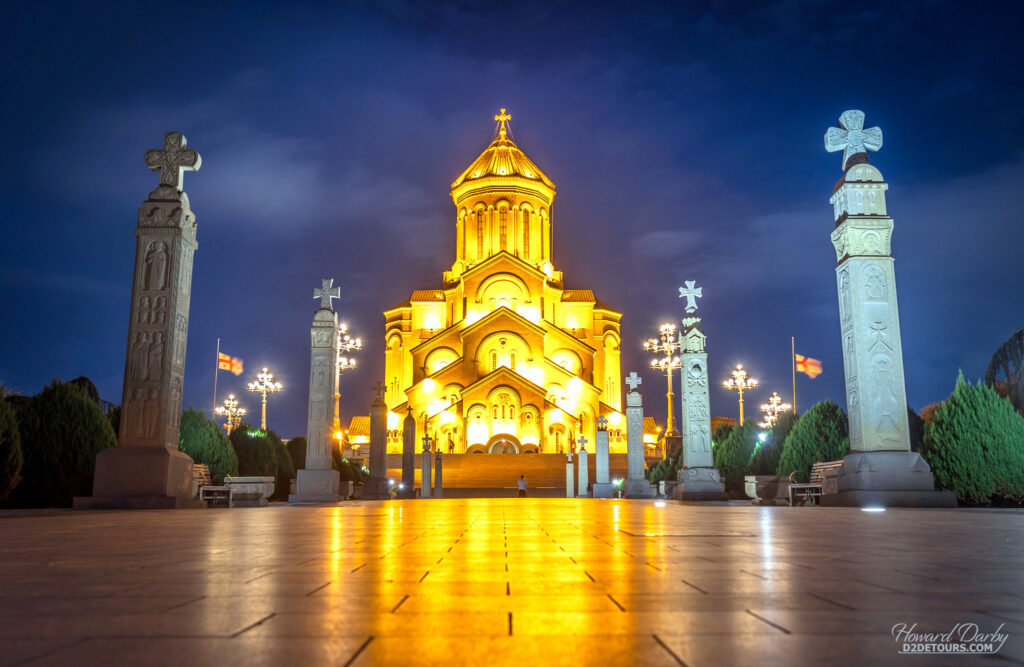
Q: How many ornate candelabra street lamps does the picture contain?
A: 6